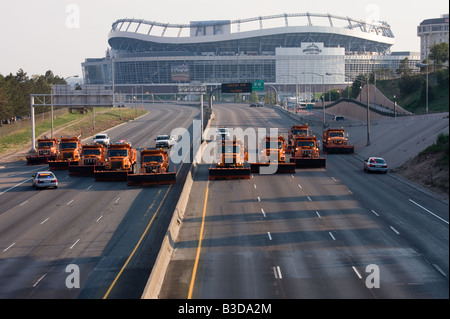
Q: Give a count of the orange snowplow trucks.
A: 10